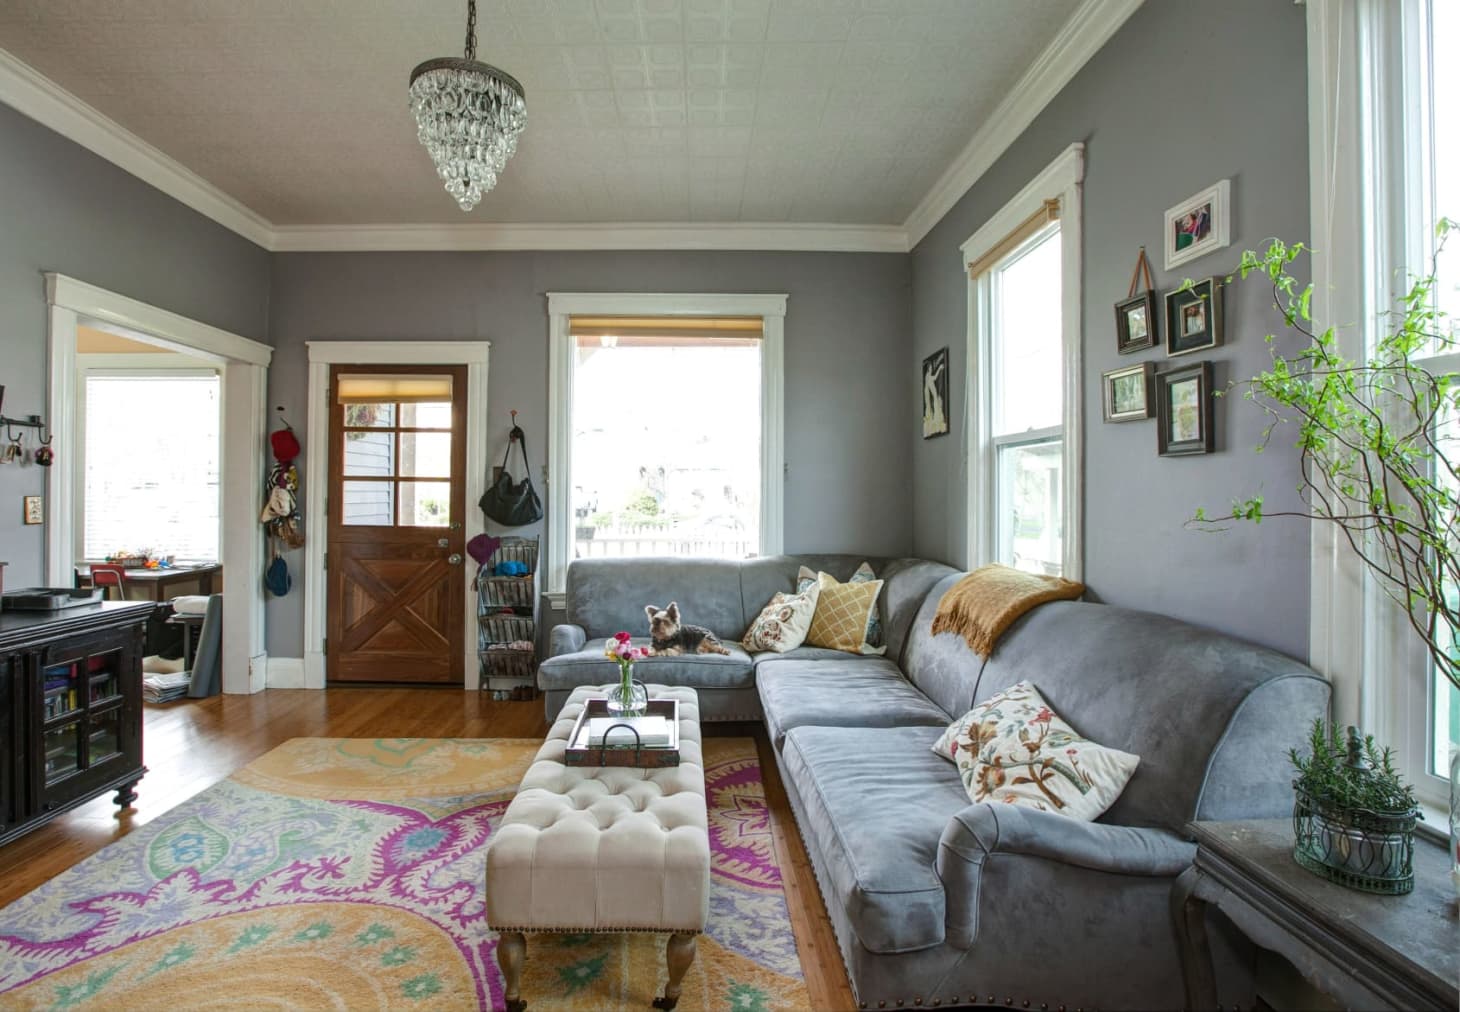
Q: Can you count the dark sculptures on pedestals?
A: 0